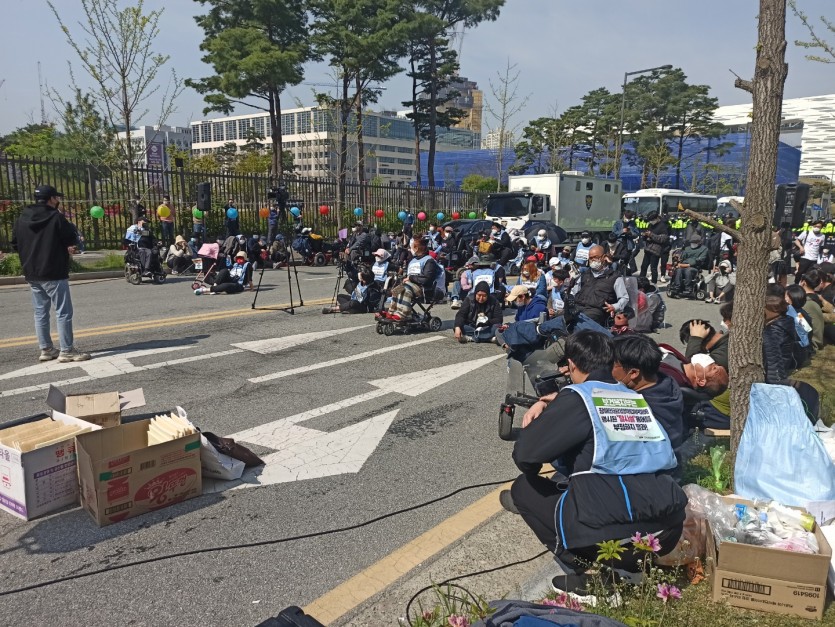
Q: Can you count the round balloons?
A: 14